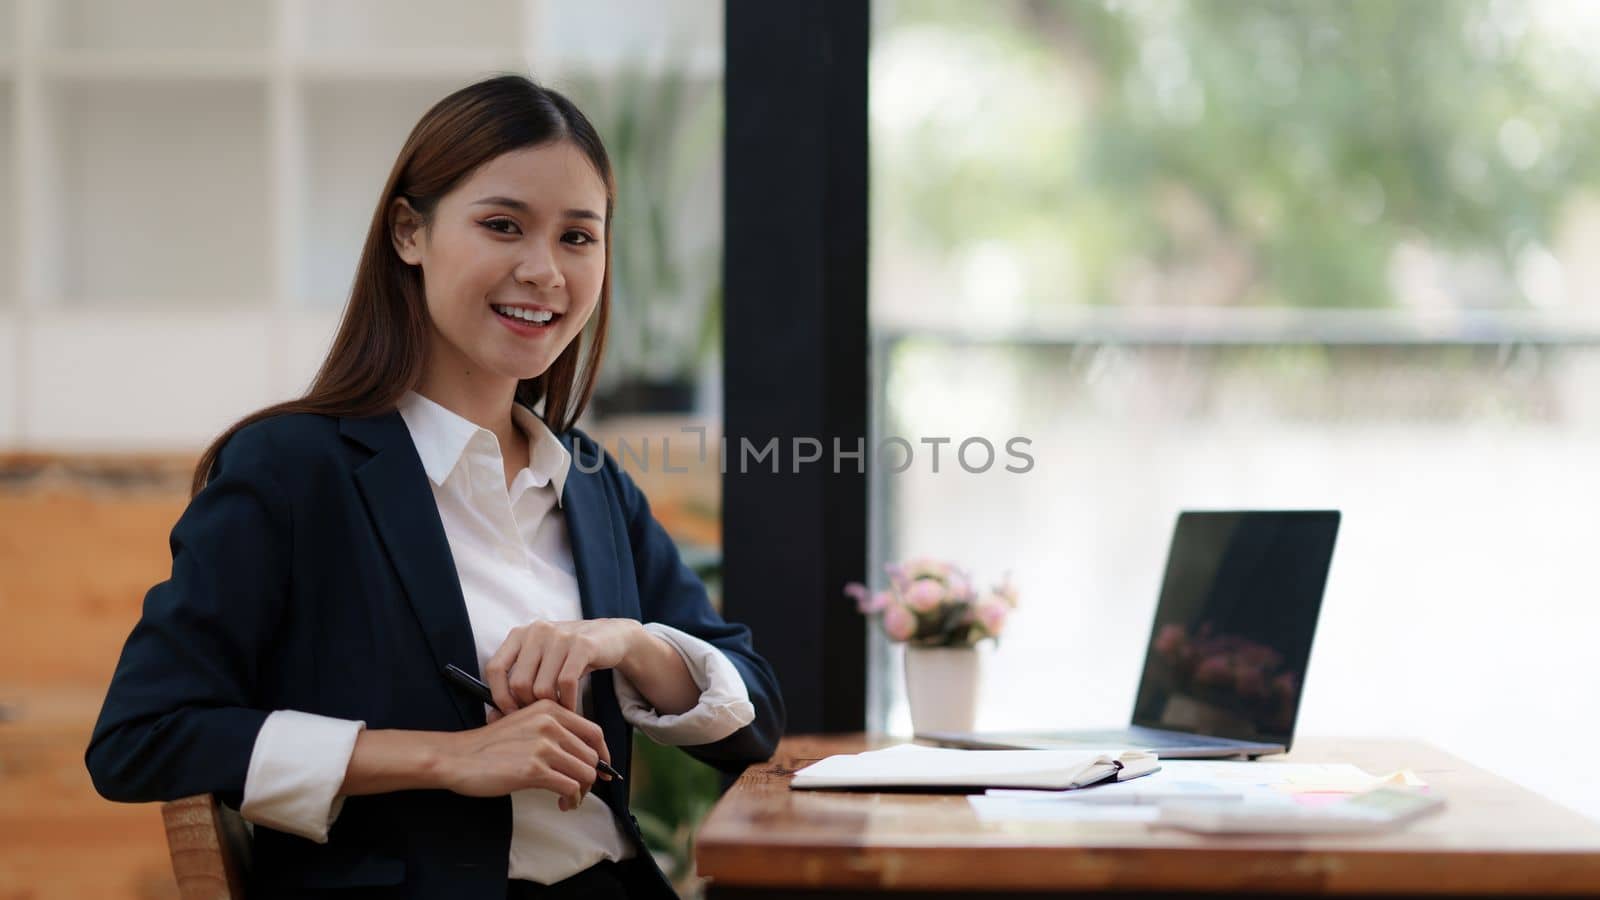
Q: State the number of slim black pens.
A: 1